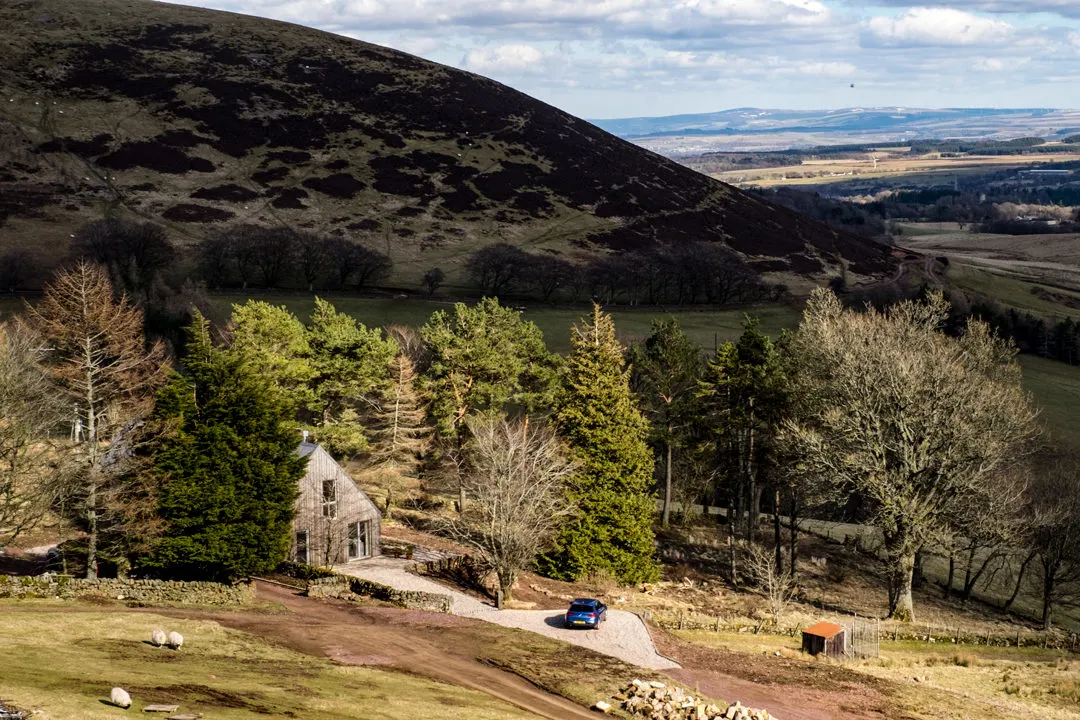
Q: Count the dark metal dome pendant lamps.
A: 0